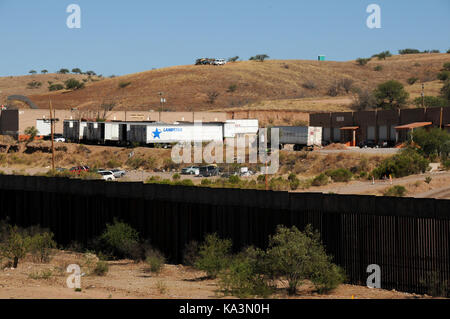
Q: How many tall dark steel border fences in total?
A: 1